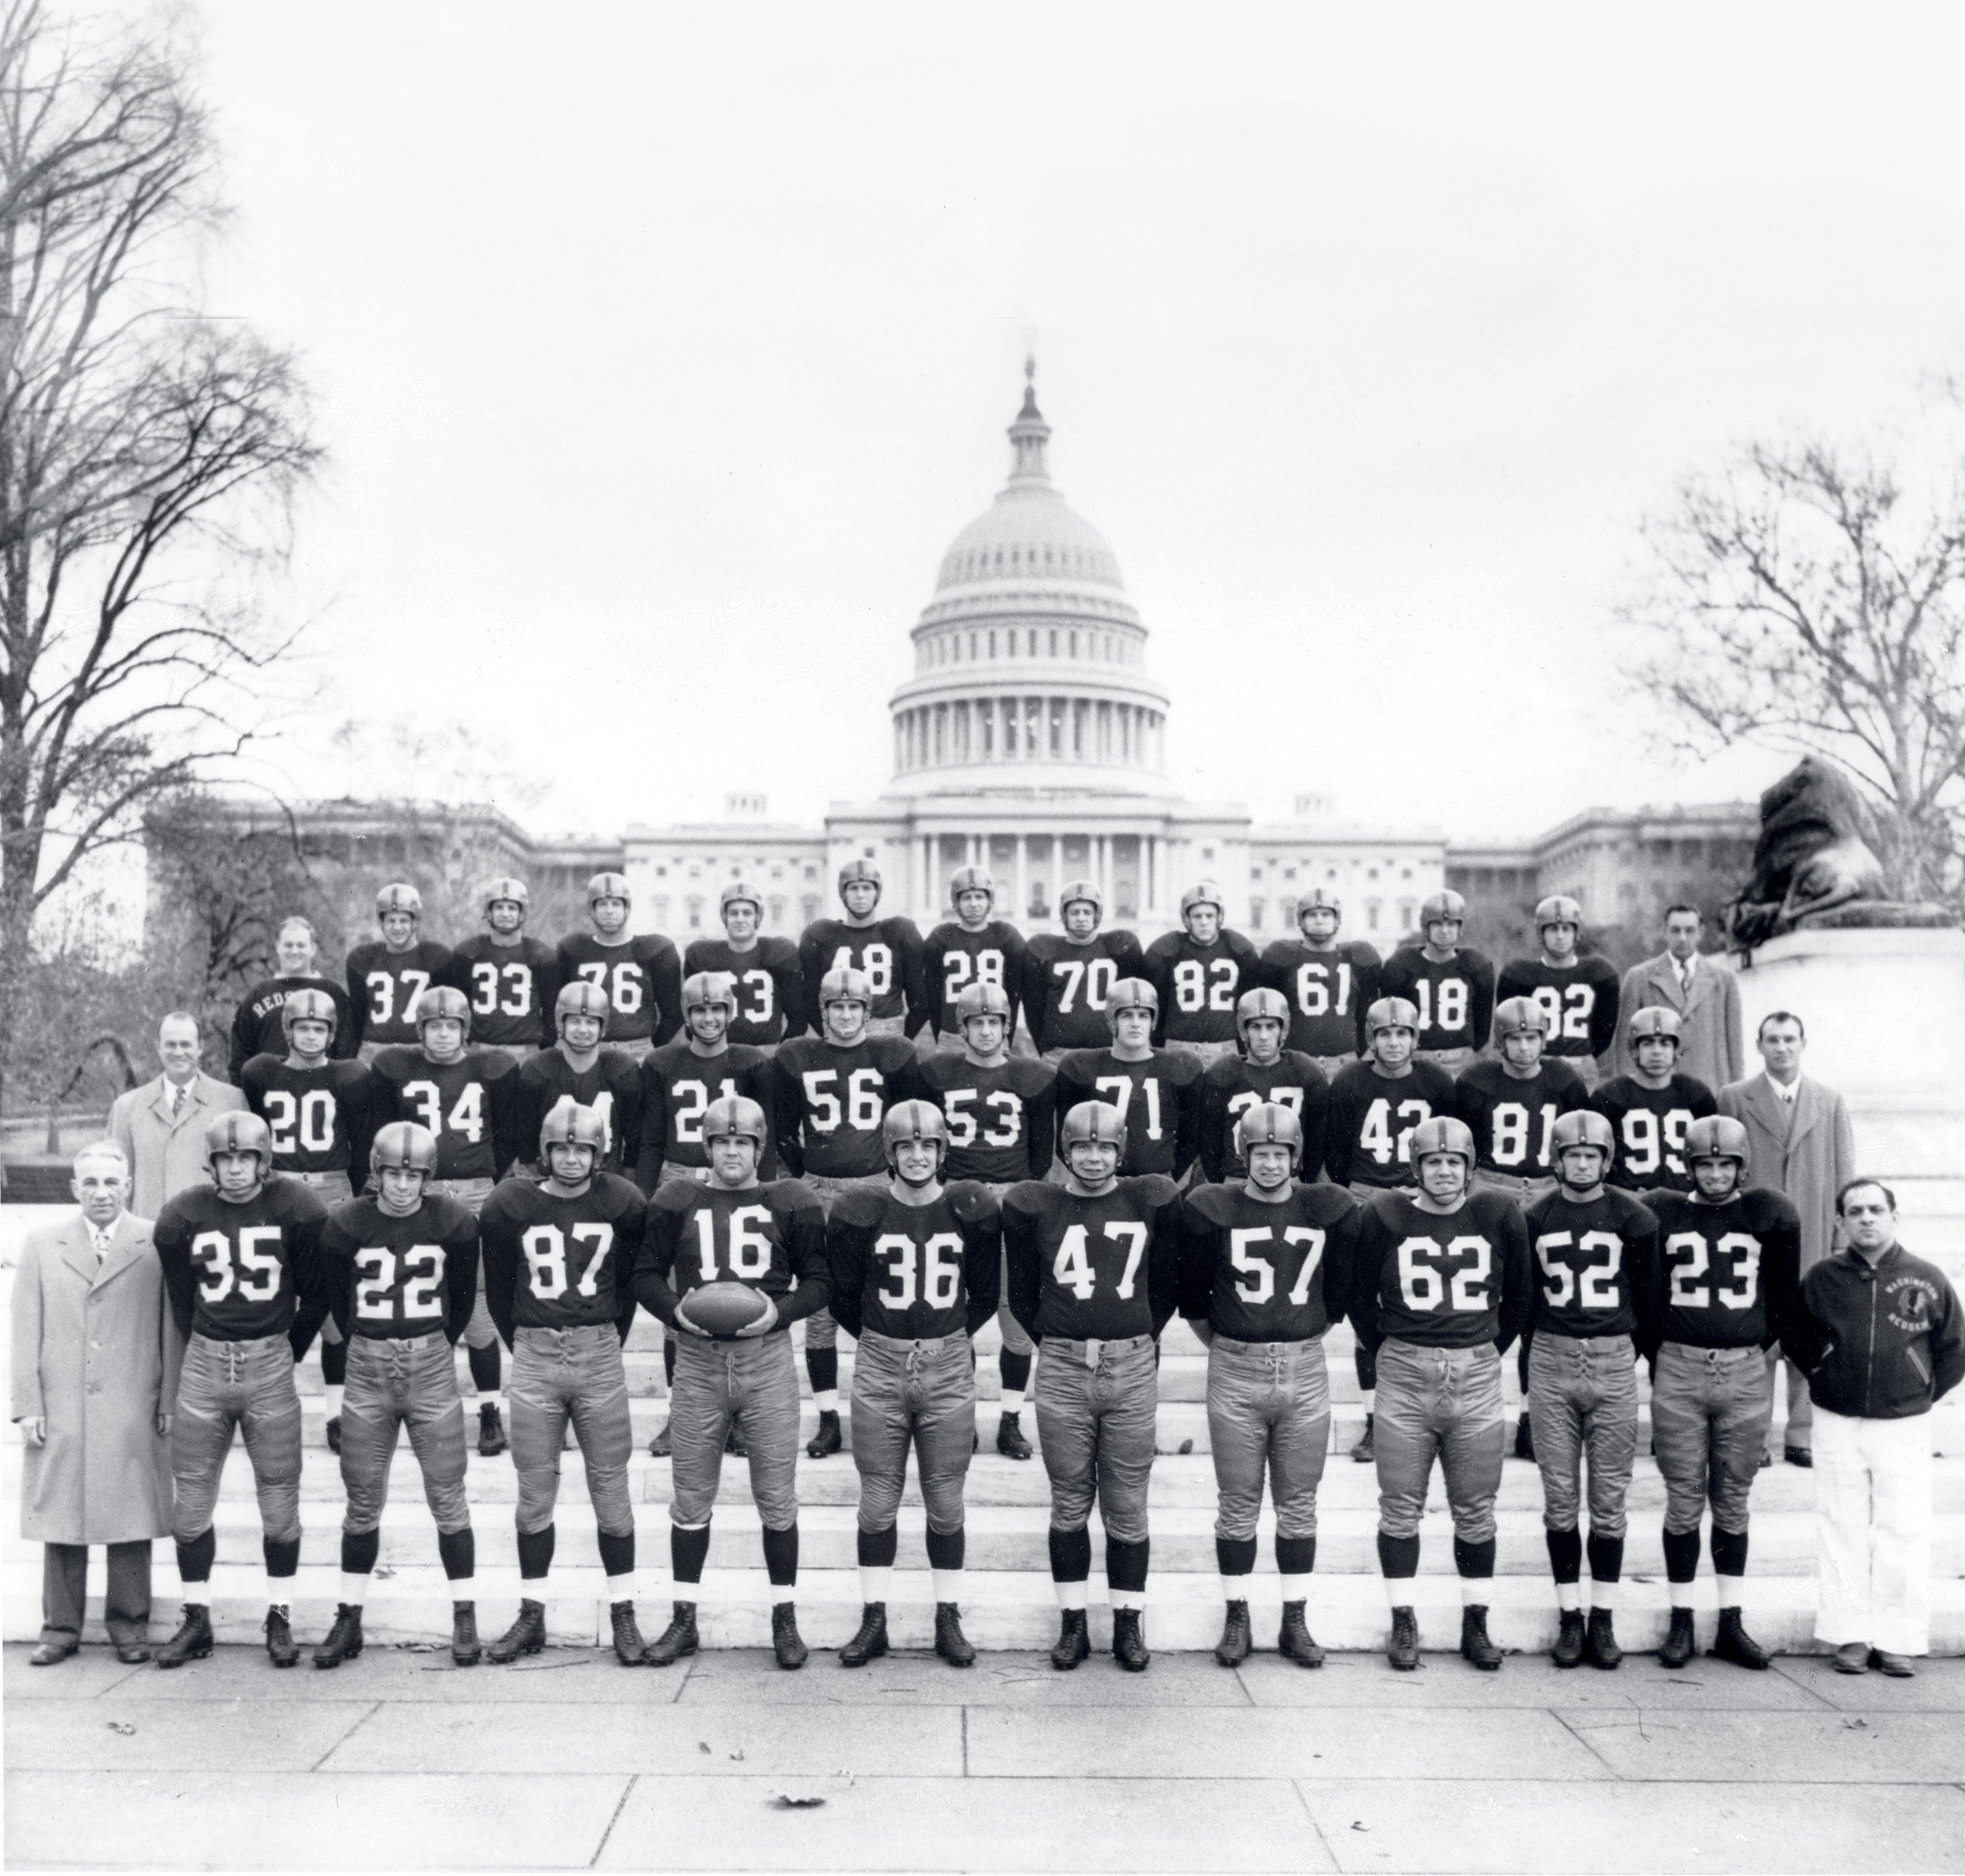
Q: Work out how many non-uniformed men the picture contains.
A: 6